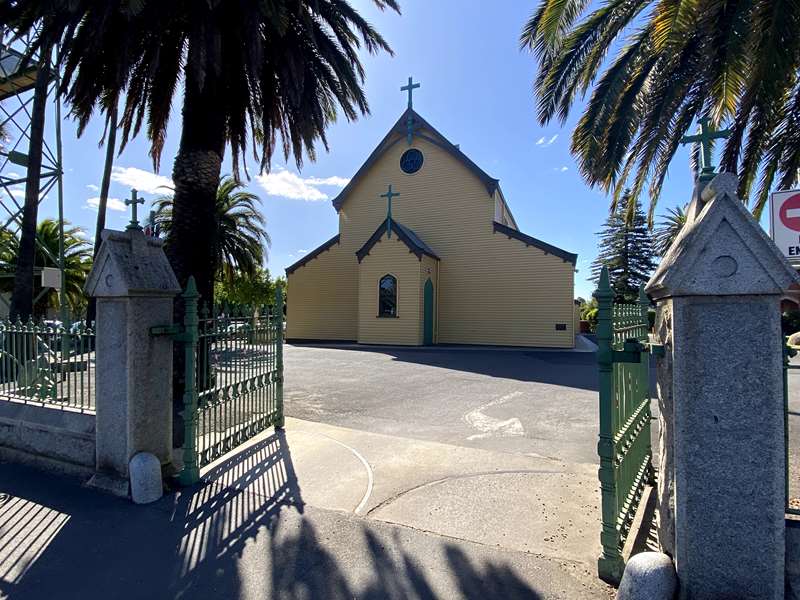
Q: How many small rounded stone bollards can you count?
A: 2